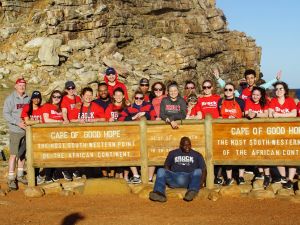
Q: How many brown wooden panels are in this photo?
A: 3